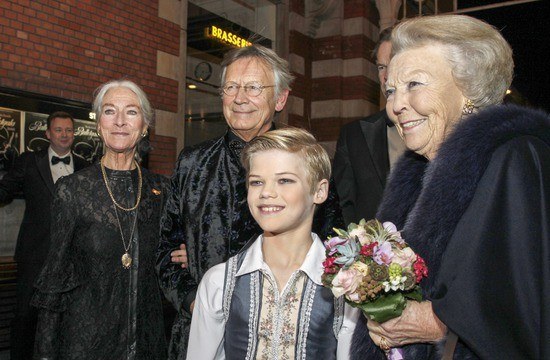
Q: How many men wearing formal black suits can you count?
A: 2